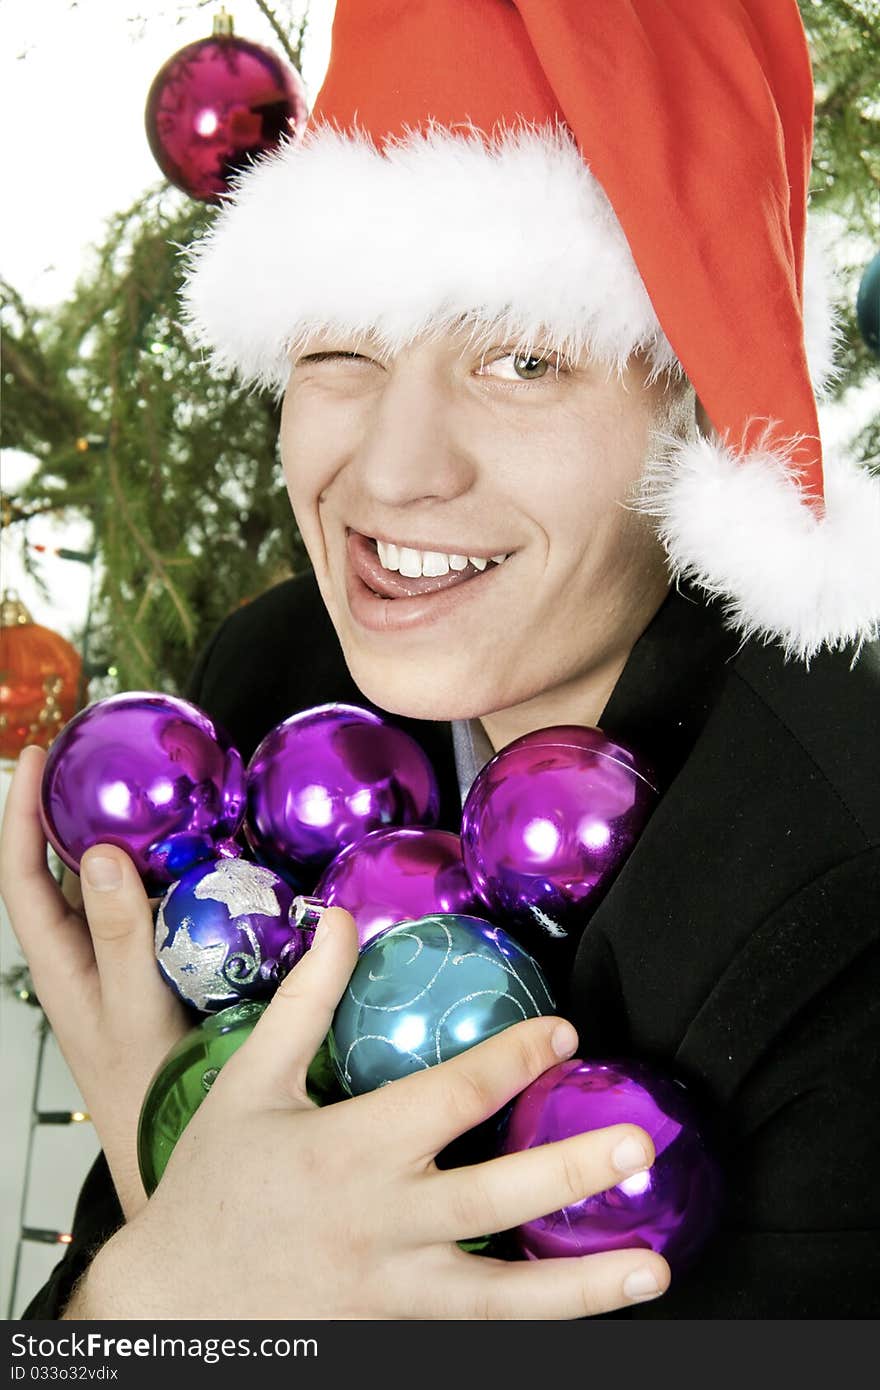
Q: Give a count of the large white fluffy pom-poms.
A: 1